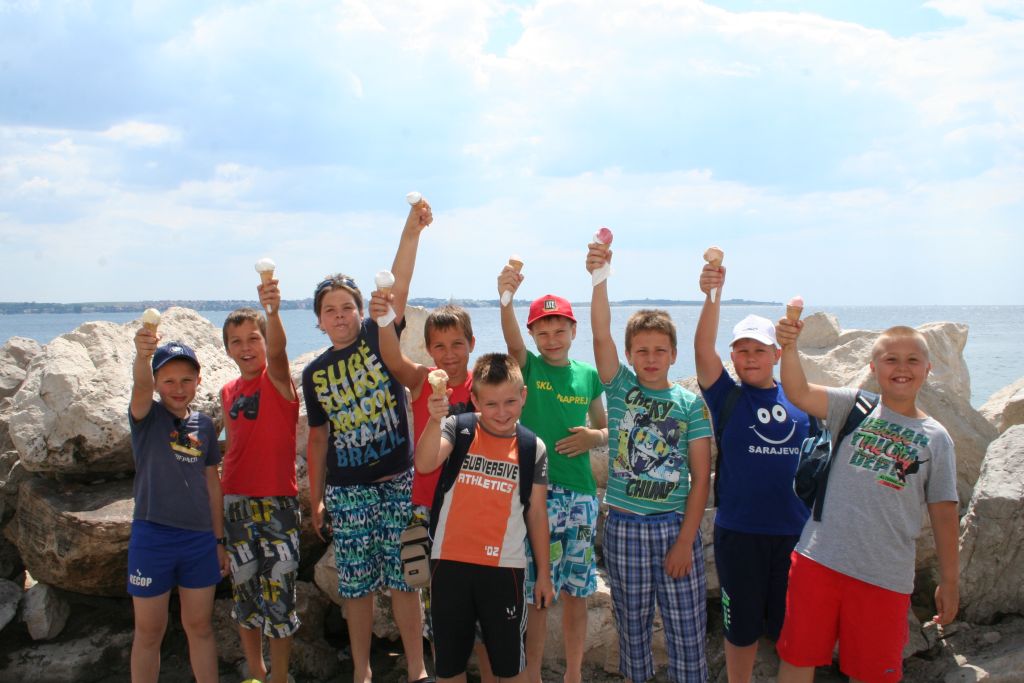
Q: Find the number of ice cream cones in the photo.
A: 9